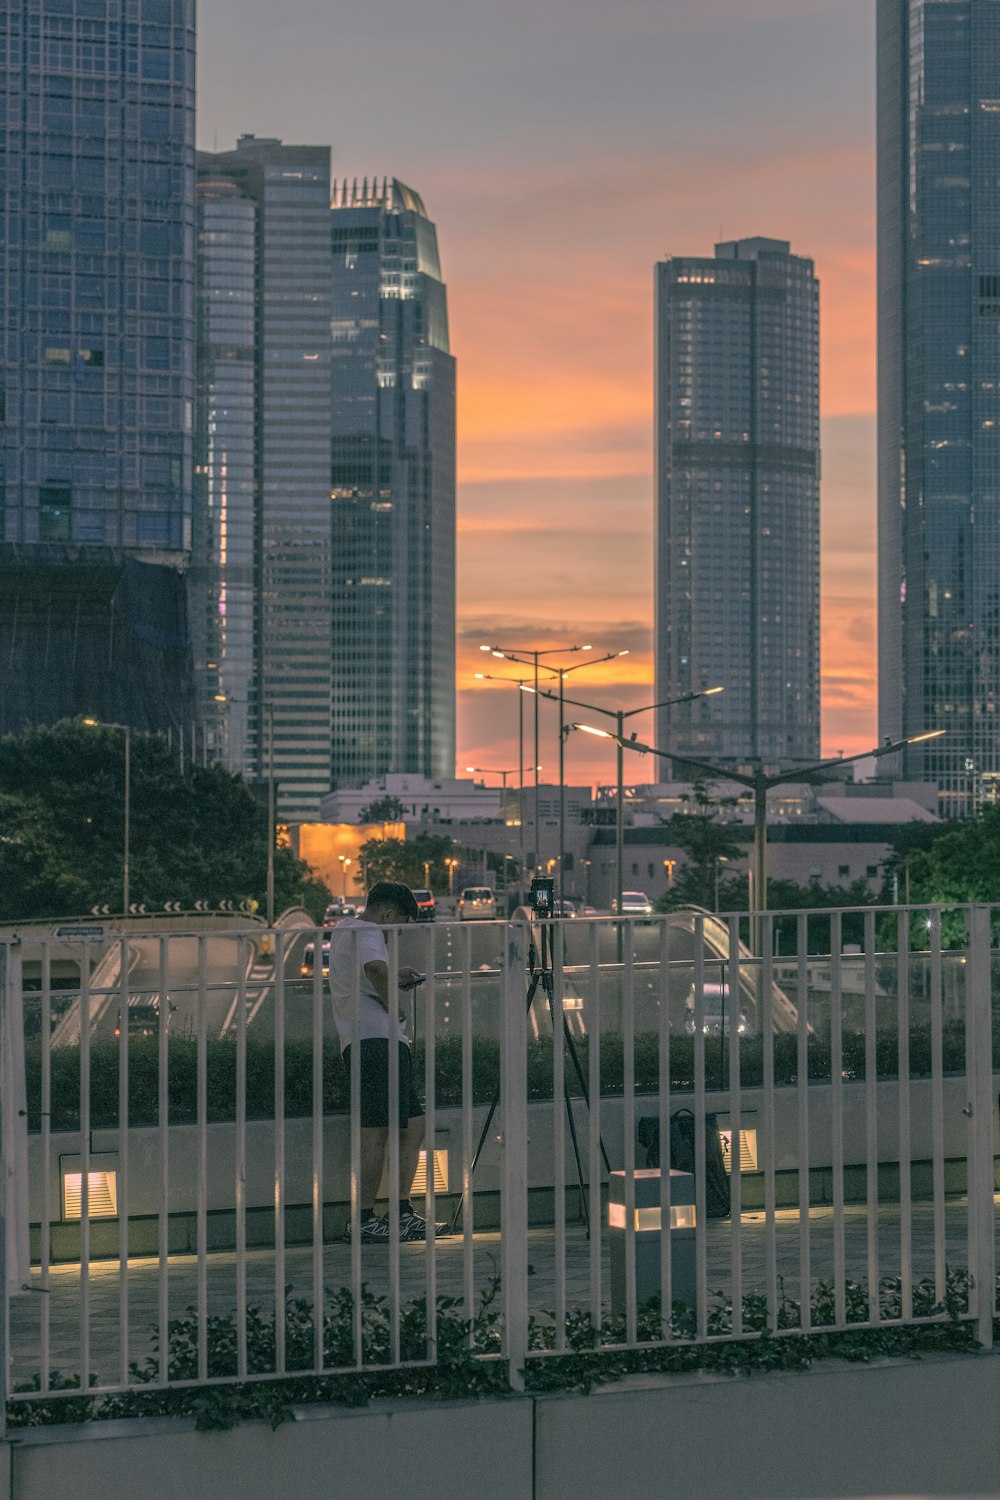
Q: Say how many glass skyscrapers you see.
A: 5